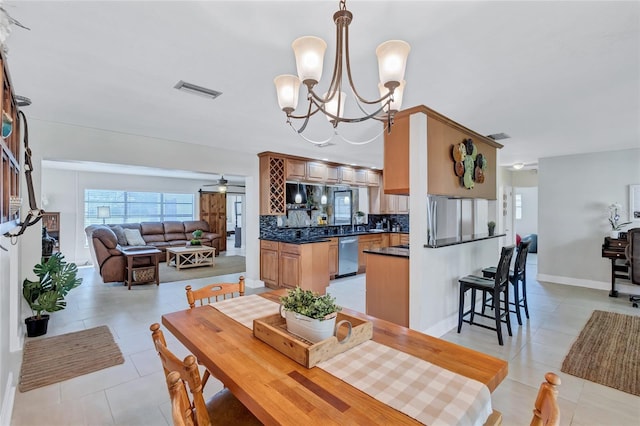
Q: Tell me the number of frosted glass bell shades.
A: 5